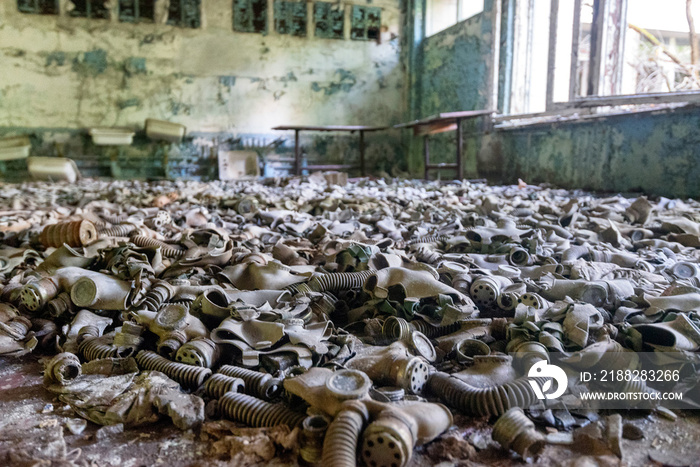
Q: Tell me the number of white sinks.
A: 5